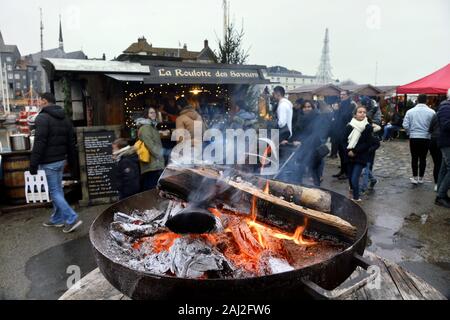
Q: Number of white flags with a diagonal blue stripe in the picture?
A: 0